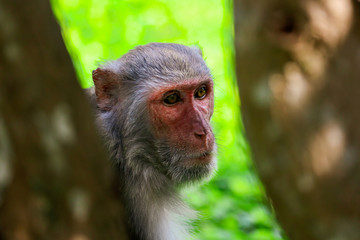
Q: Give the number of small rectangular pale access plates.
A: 0